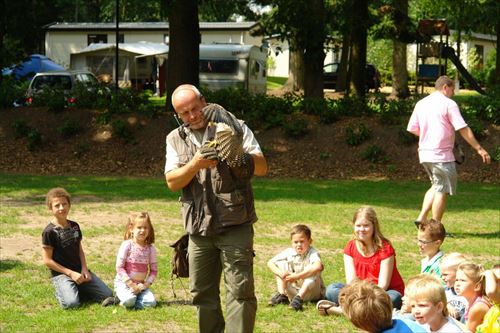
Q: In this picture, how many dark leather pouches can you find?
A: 1